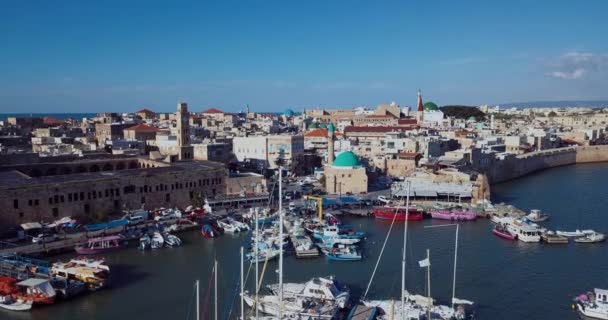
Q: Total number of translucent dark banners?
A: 0